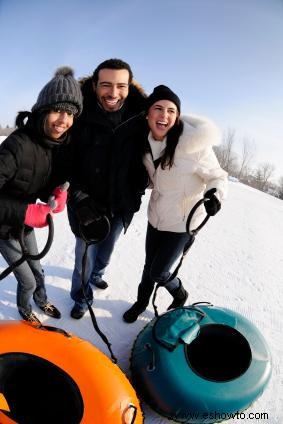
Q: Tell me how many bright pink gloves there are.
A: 2